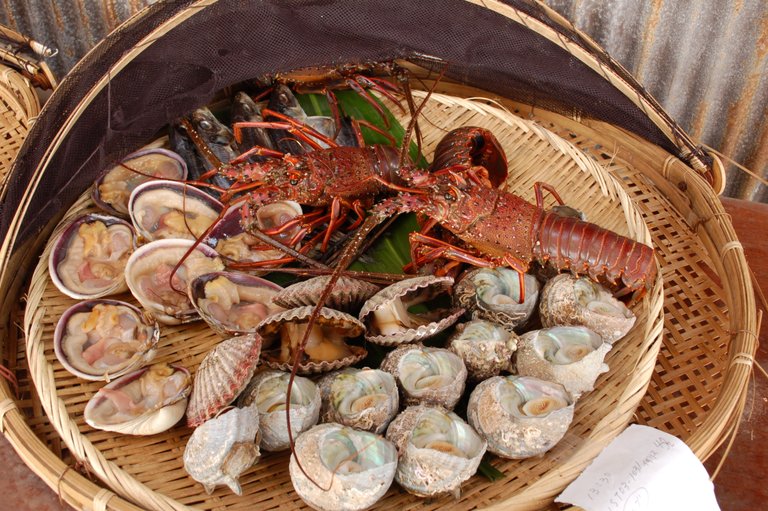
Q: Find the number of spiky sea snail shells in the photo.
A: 11